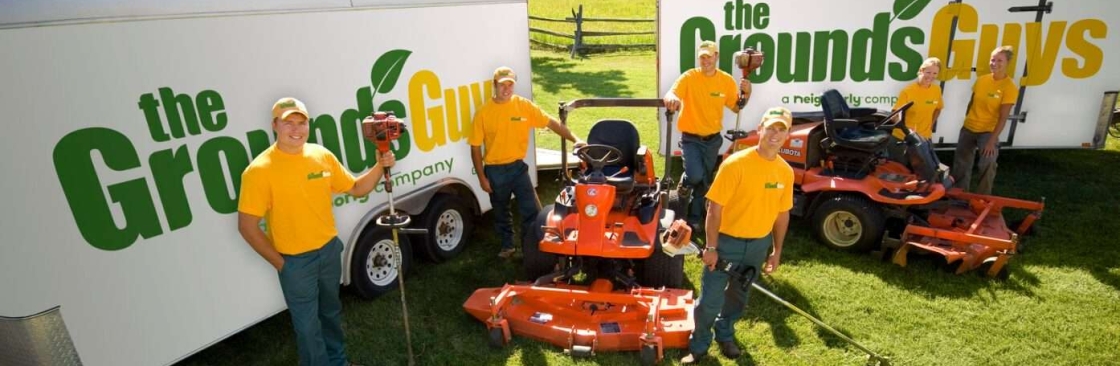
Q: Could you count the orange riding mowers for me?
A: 2